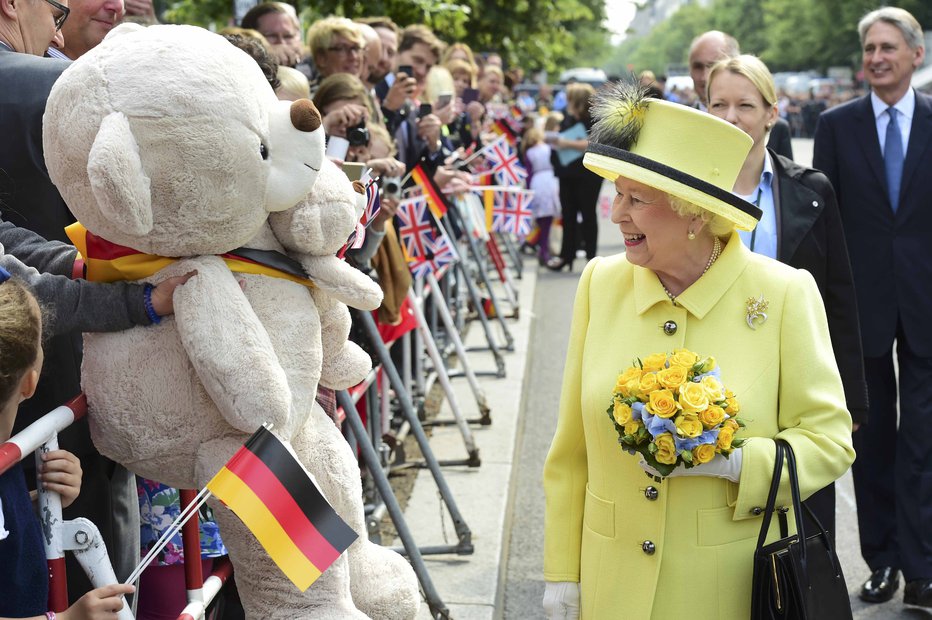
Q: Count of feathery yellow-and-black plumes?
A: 1